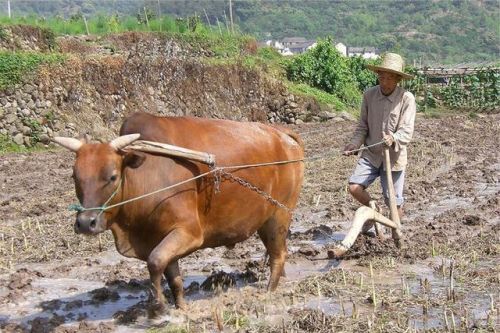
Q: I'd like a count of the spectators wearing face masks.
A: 0